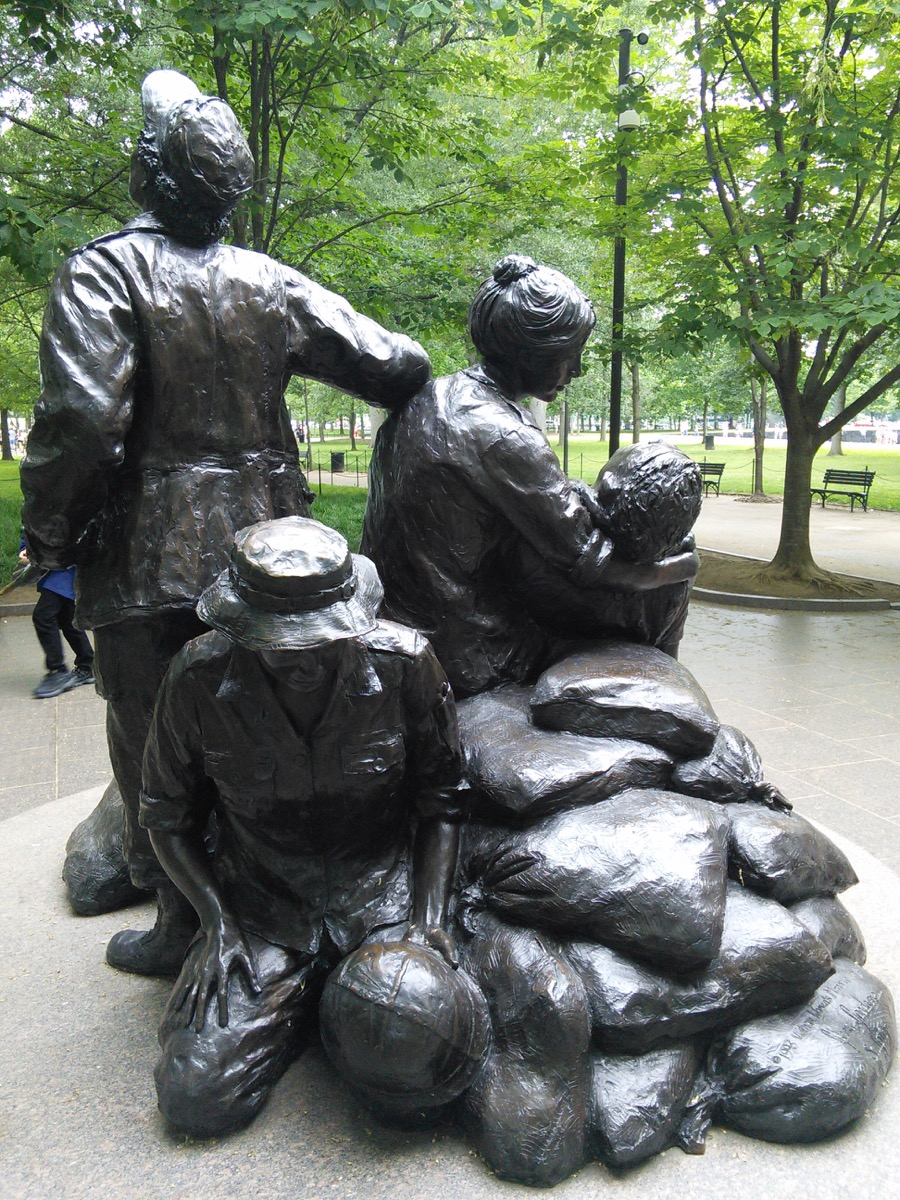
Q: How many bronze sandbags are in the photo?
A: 11